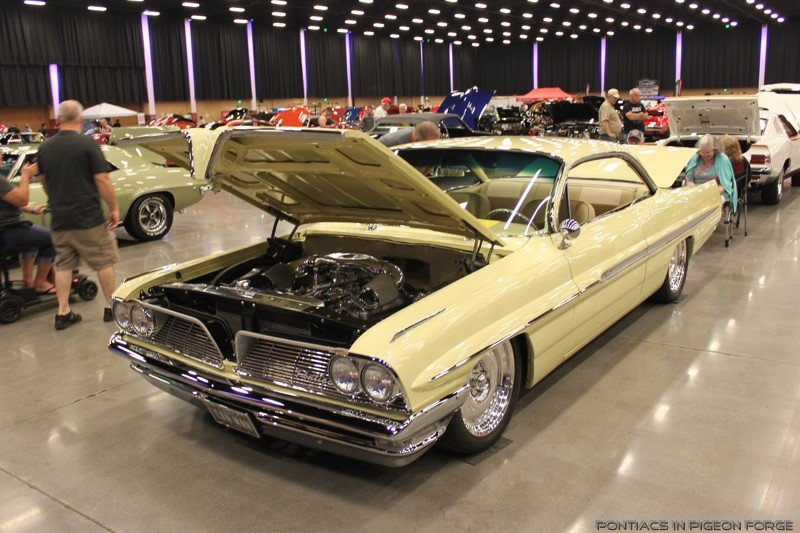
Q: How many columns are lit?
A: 12